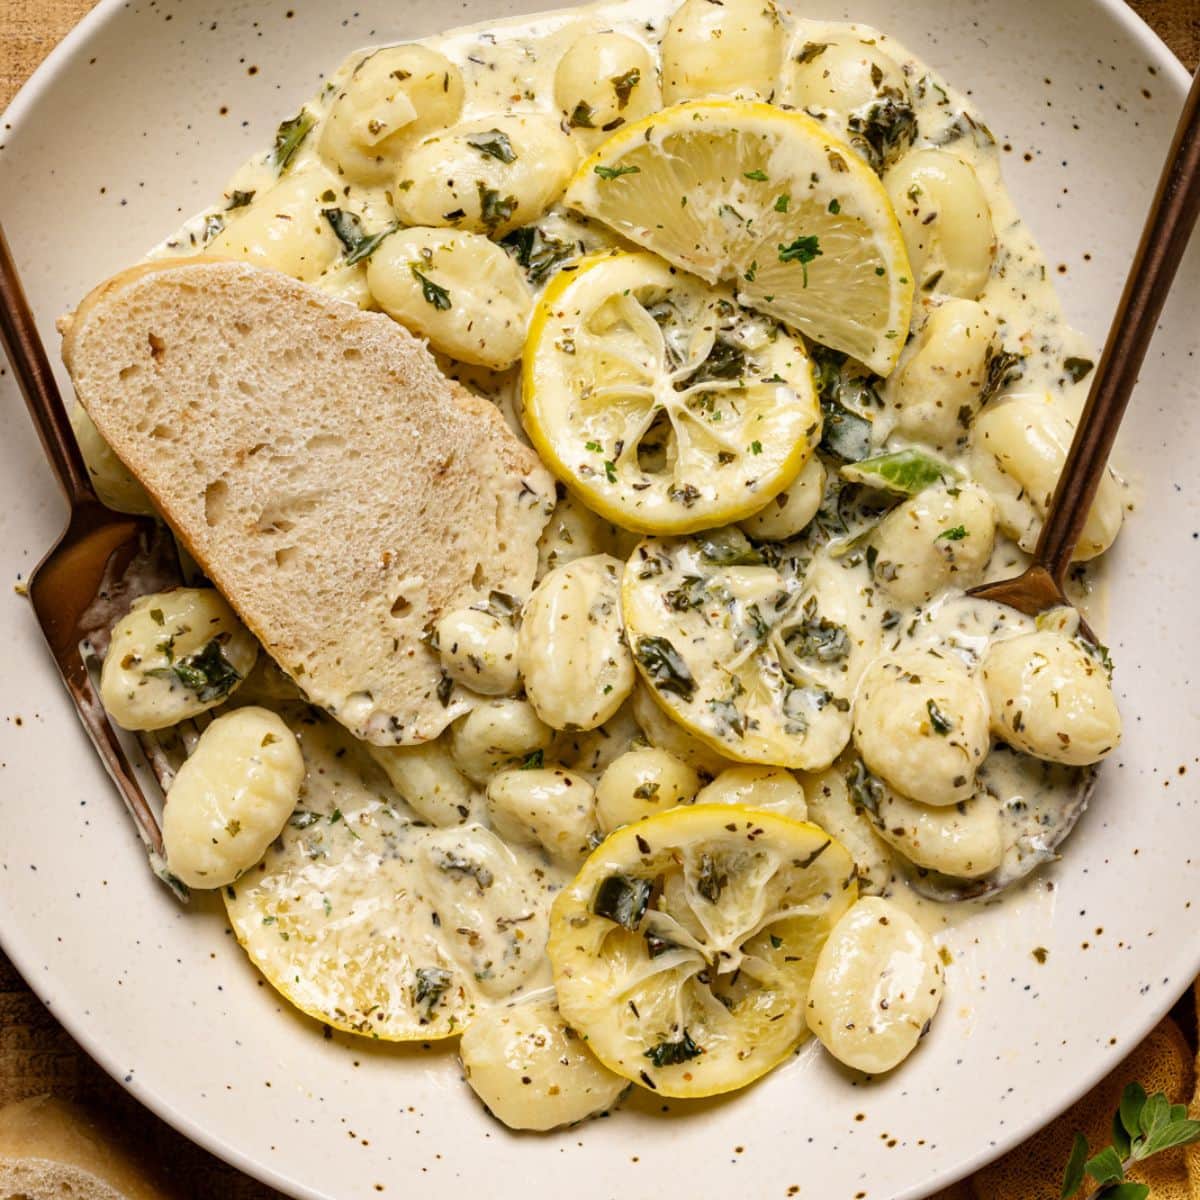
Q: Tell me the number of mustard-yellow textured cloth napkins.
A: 1